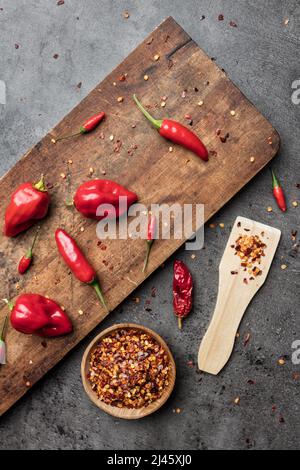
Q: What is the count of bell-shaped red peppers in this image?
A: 3